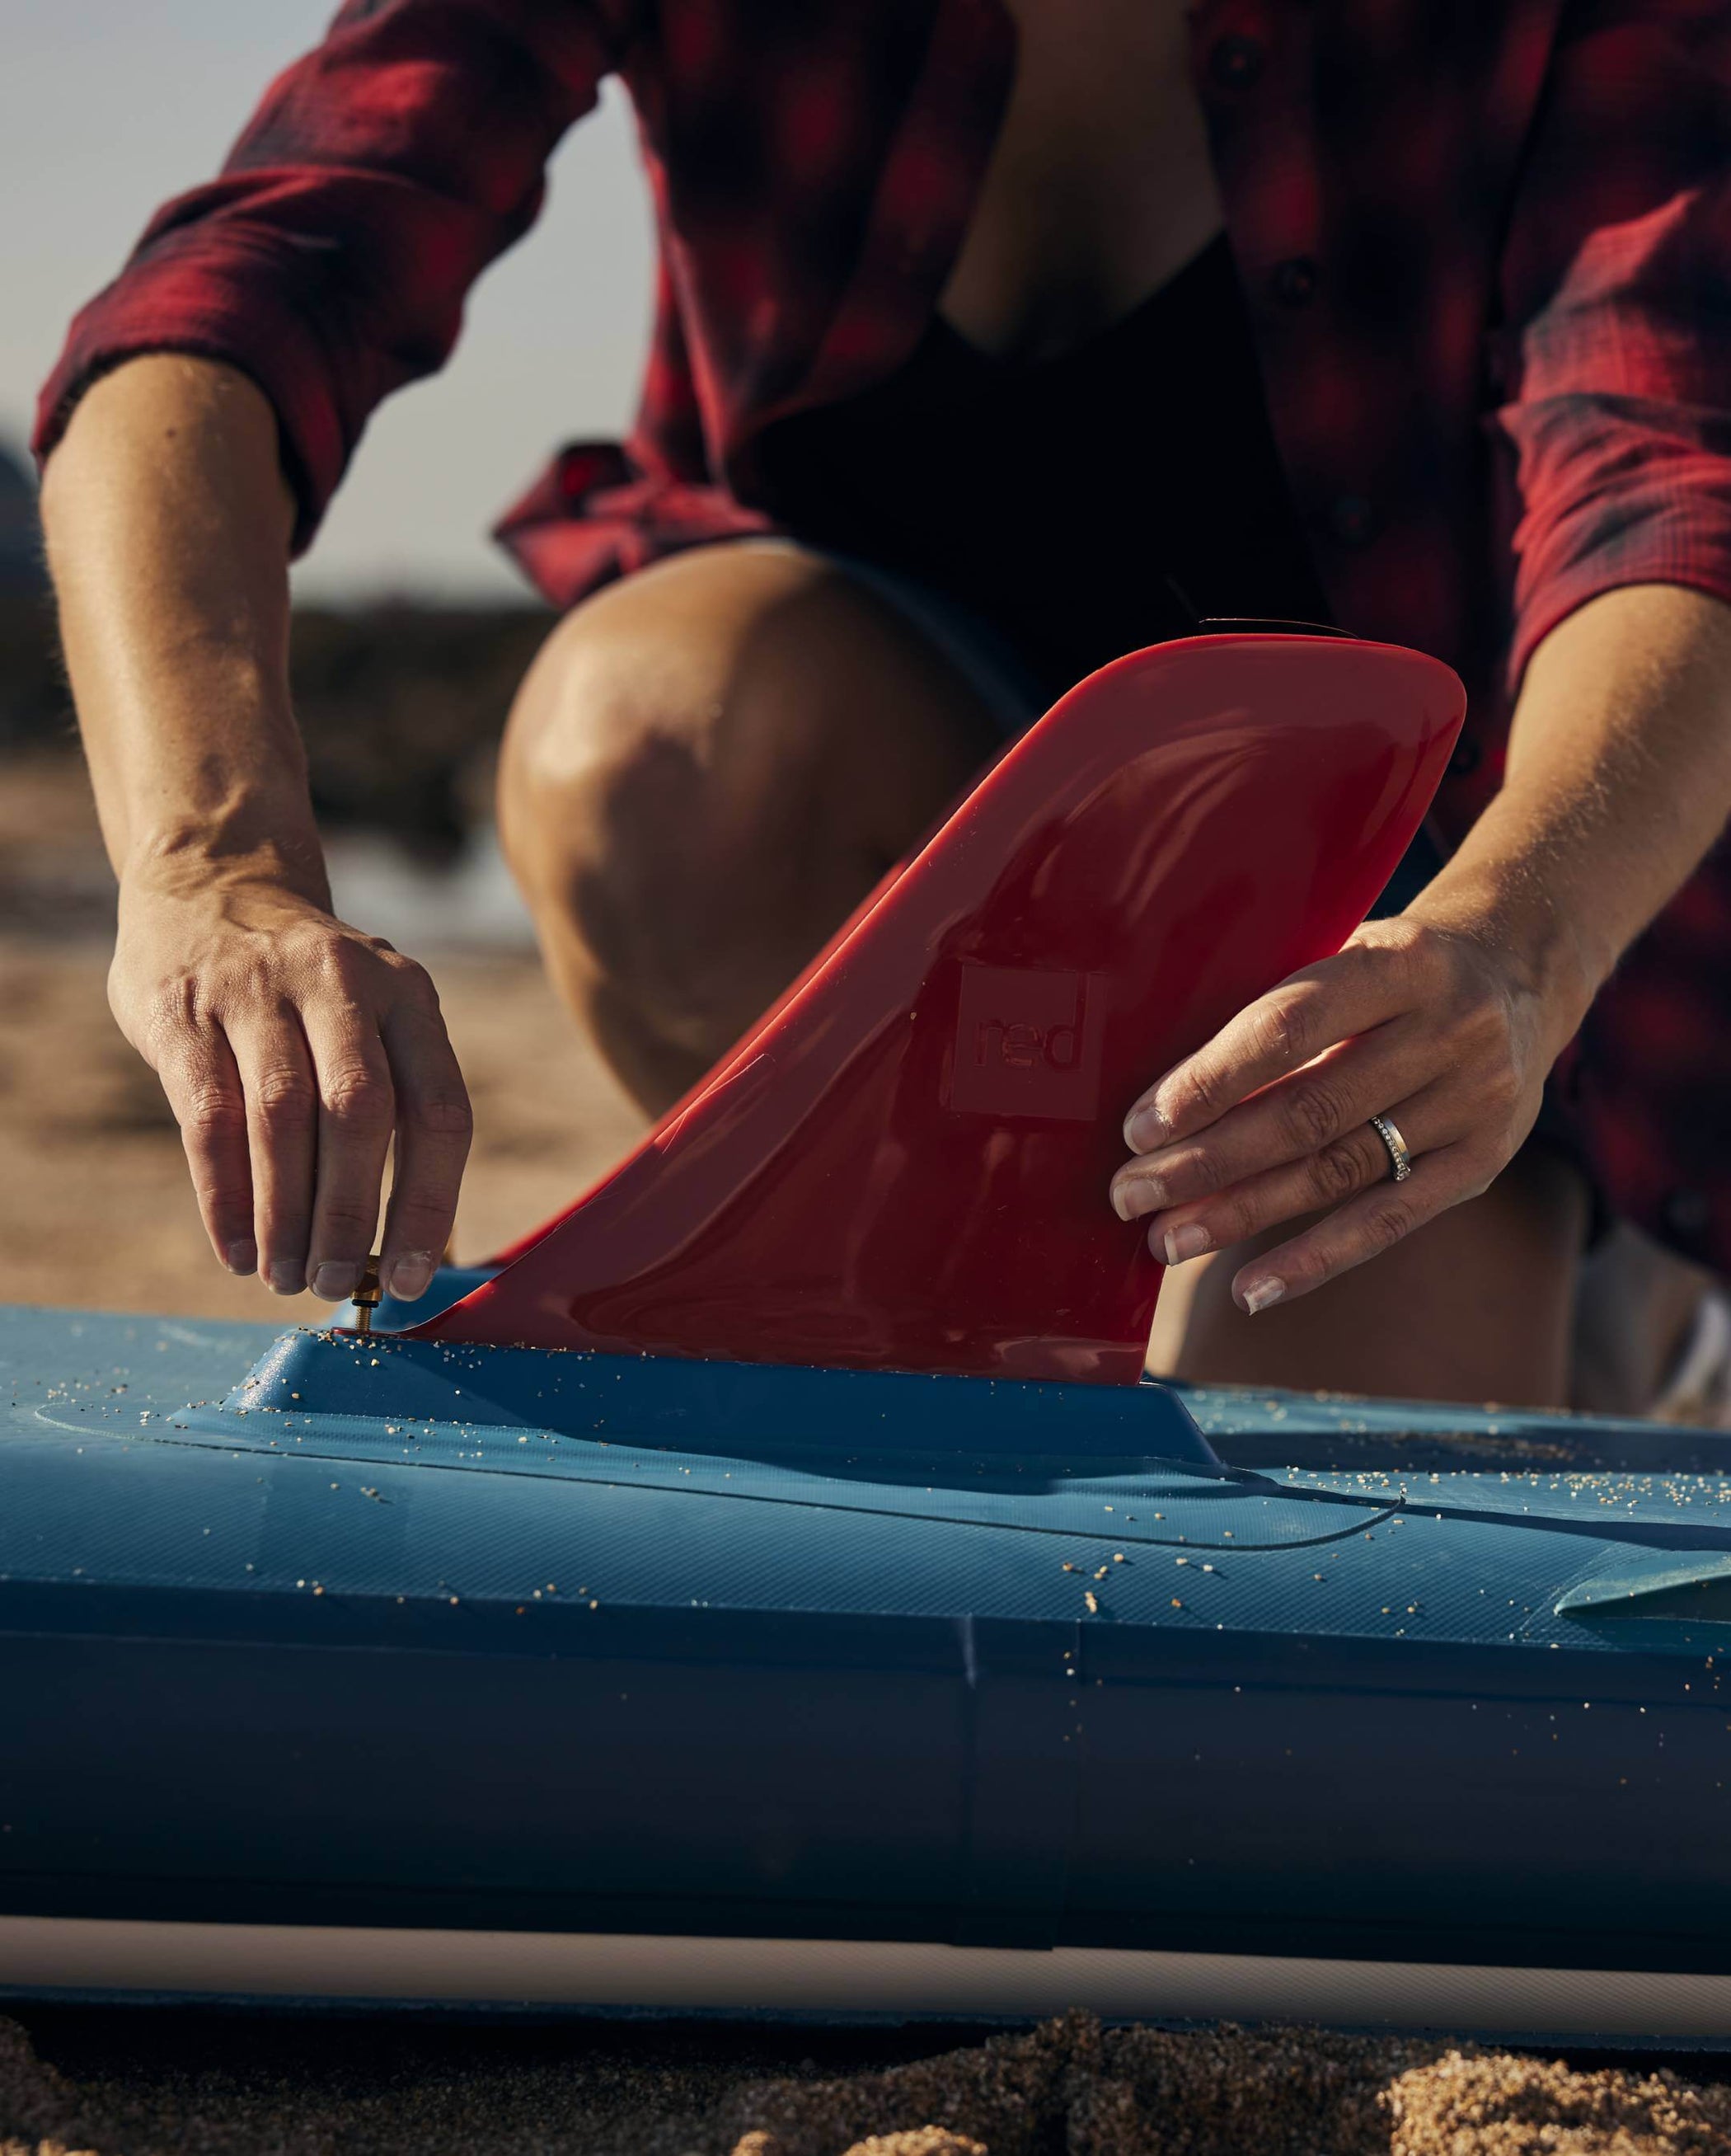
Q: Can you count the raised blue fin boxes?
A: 2